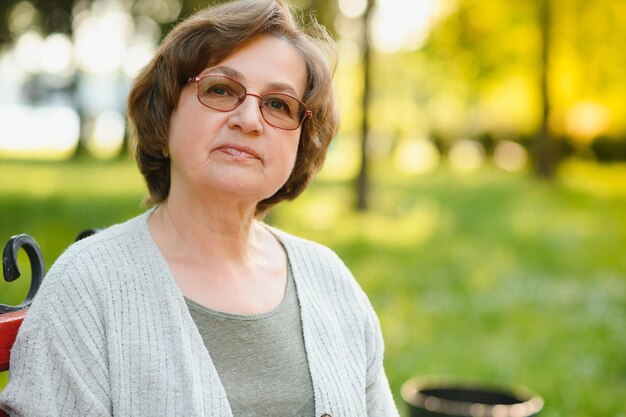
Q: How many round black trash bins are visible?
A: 1